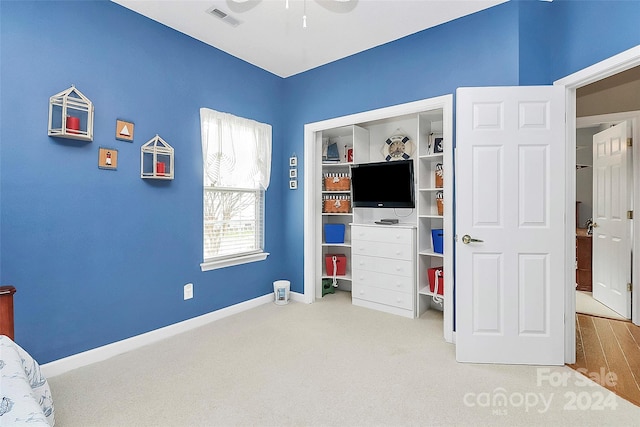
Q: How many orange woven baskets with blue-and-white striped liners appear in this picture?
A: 4